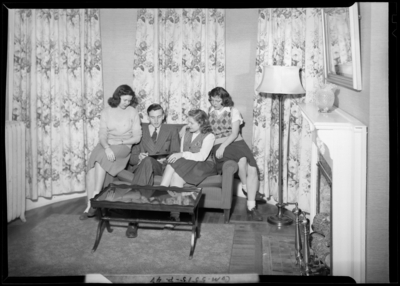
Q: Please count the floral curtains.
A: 3